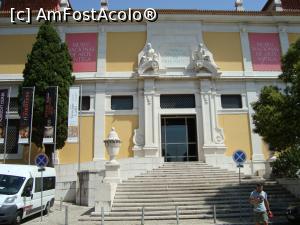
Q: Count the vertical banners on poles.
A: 4